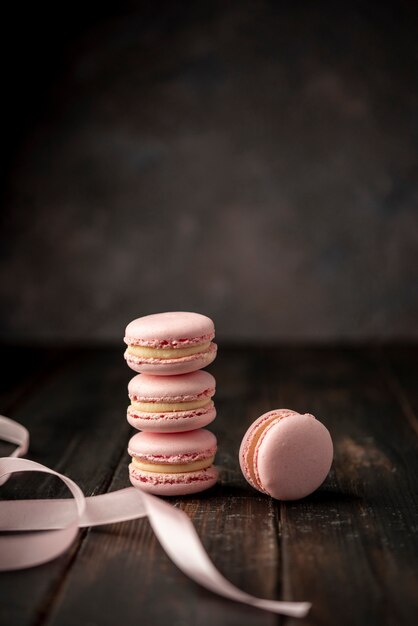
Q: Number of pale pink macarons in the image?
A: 4